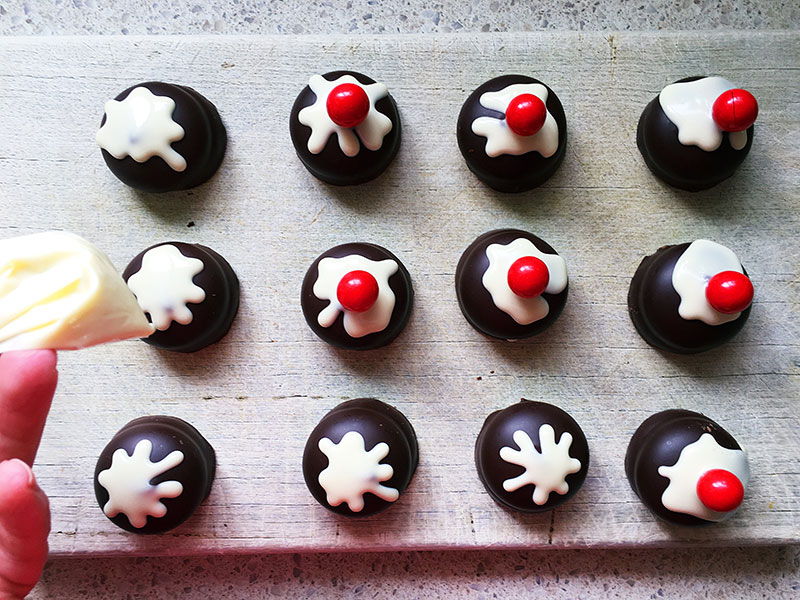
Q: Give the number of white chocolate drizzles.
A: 12